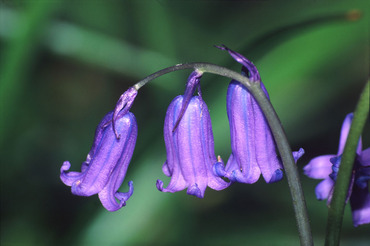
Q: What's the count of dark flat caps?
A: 0